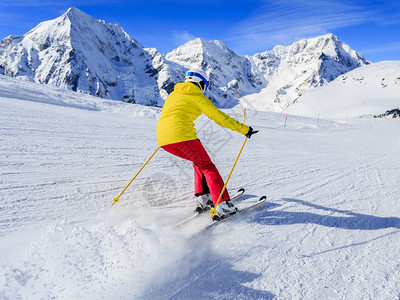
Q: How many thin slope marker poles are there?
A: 4